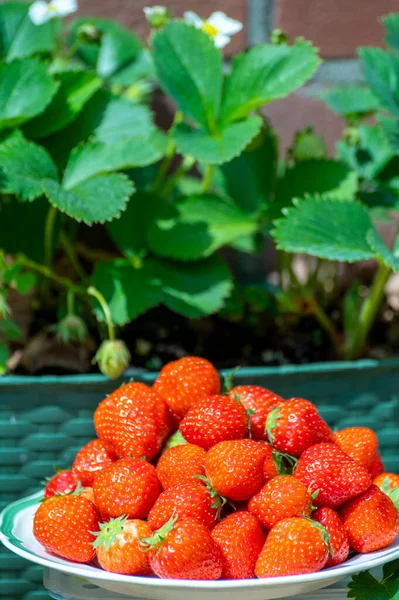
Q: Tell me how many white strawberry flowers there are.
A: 2